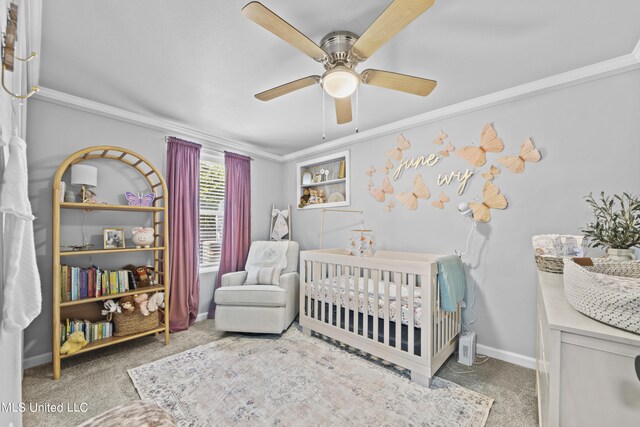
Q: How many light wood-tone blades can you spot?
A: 5